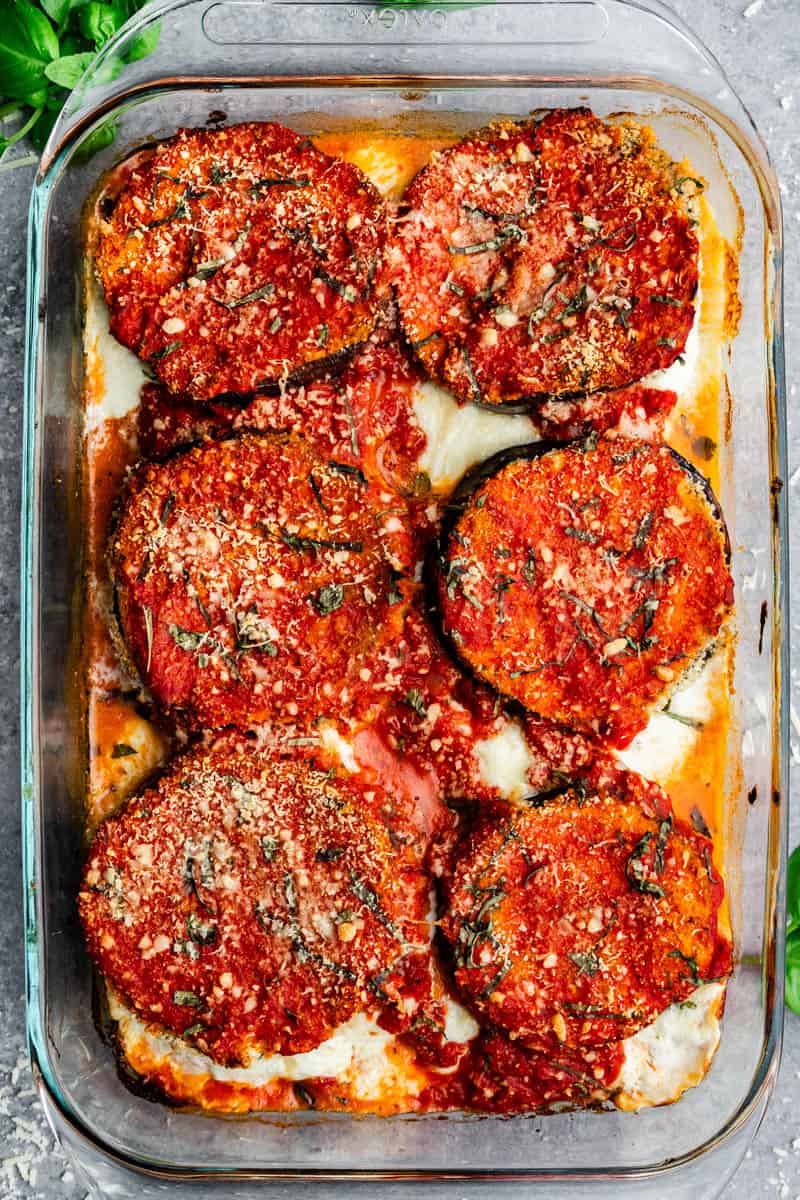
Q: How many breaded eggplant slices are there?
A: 6